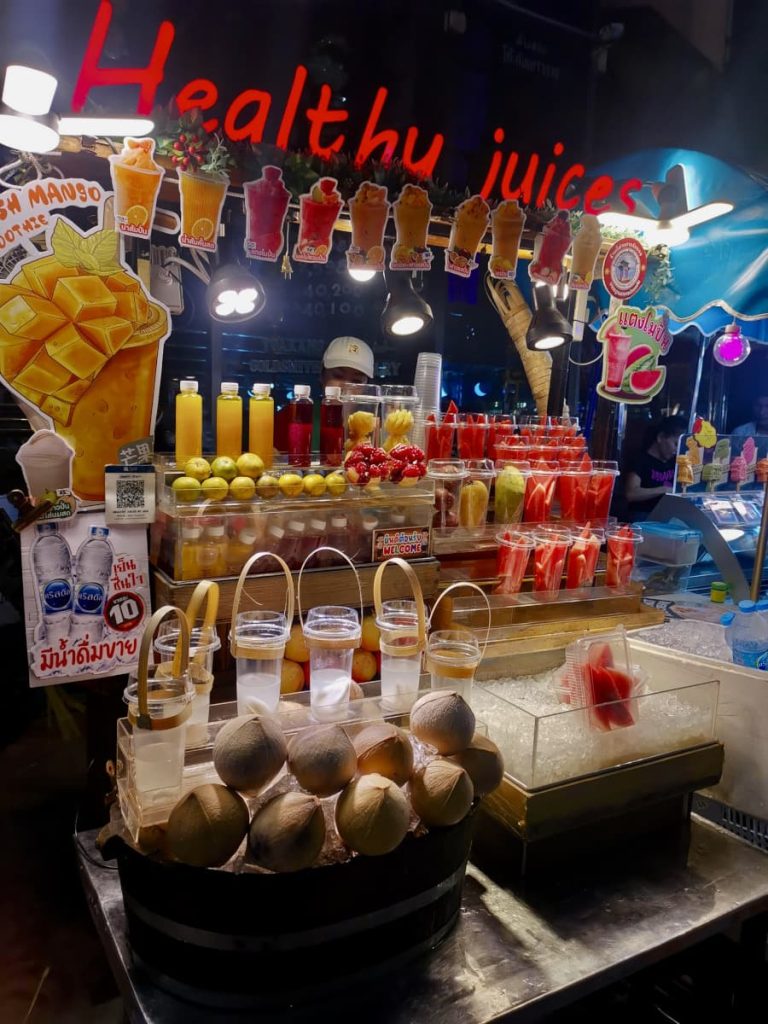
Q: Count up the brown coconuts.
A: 9